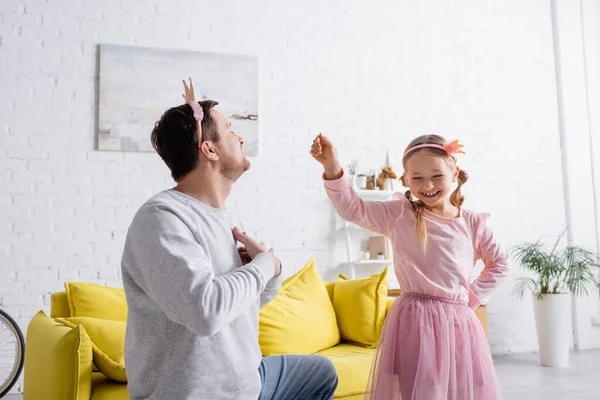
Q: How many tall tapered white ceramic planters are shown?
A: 1